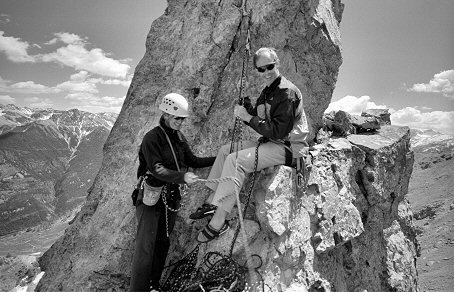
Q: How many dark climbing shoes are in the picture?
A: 2